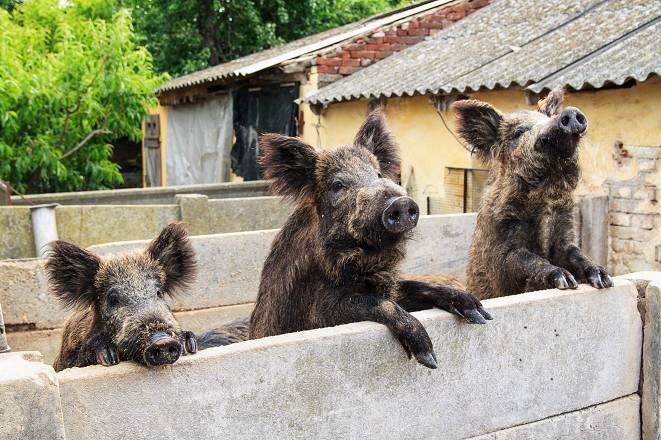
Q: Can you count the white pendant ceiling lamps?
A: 0